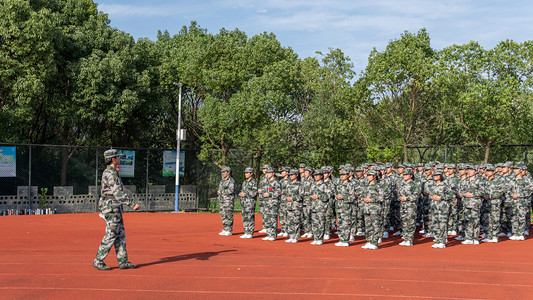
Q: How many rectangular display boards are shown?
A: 3